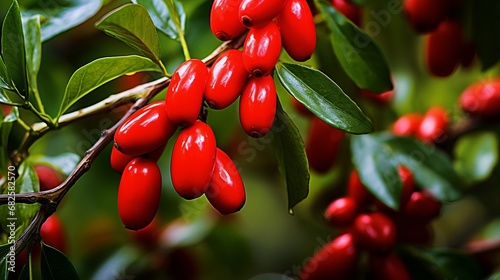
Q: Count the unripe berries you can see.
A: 0